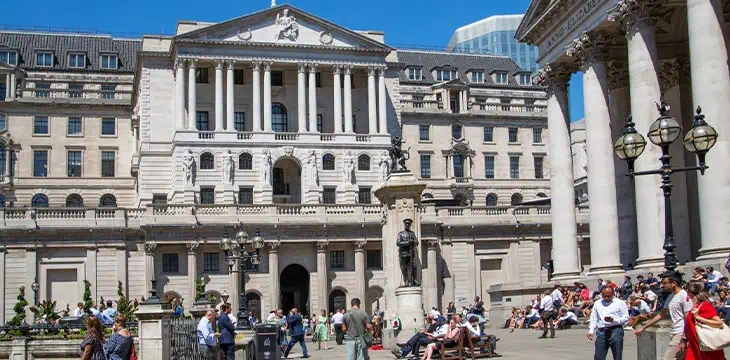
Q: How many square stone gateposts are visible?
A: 2